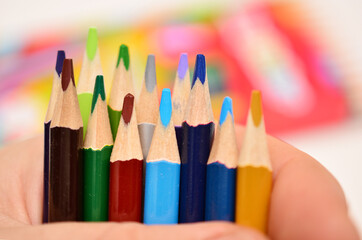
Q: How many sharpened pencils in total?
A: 12